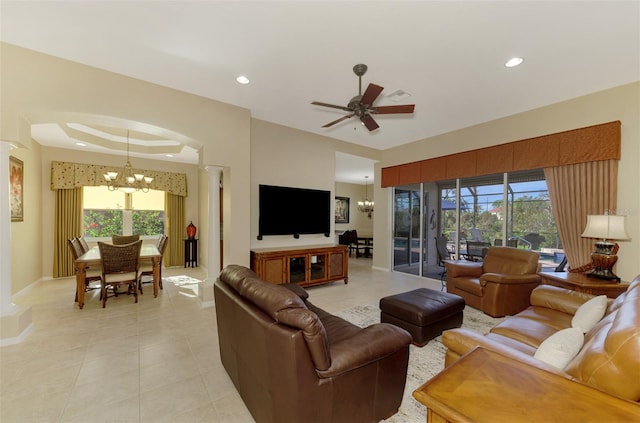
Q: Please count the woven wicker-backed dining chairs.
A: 6